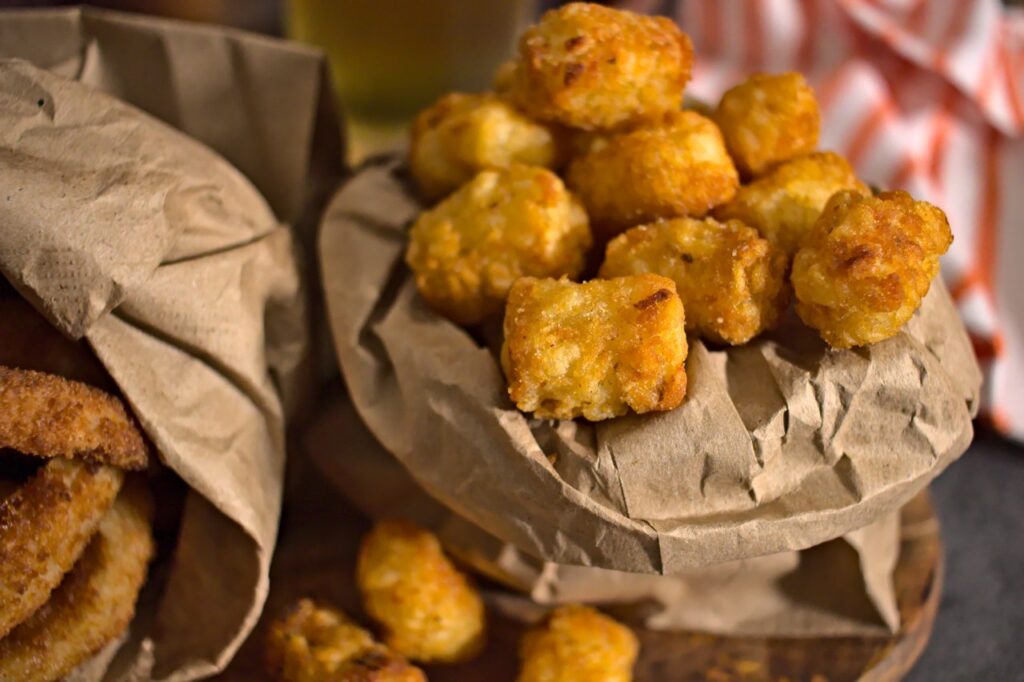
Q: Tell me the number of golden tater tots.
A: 12